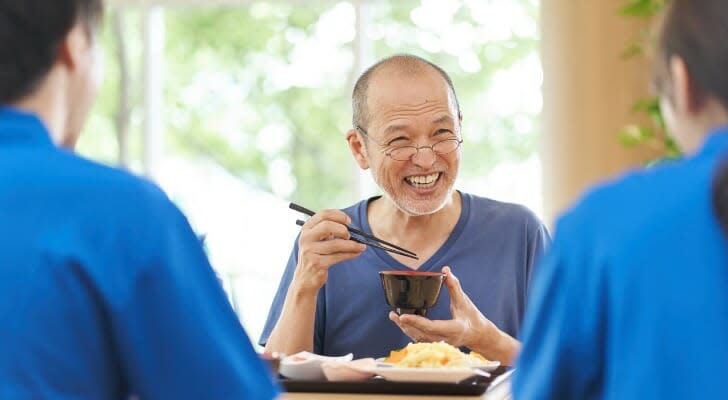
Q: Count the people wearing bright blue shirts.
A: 2